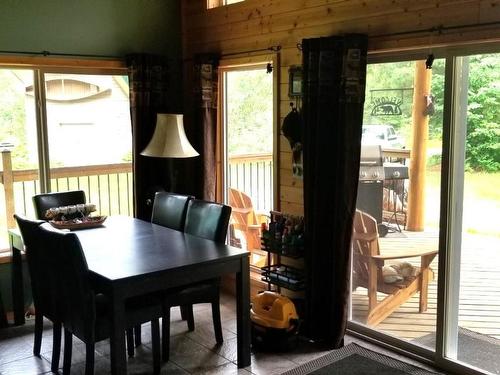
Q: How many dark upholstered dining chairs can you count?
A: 5